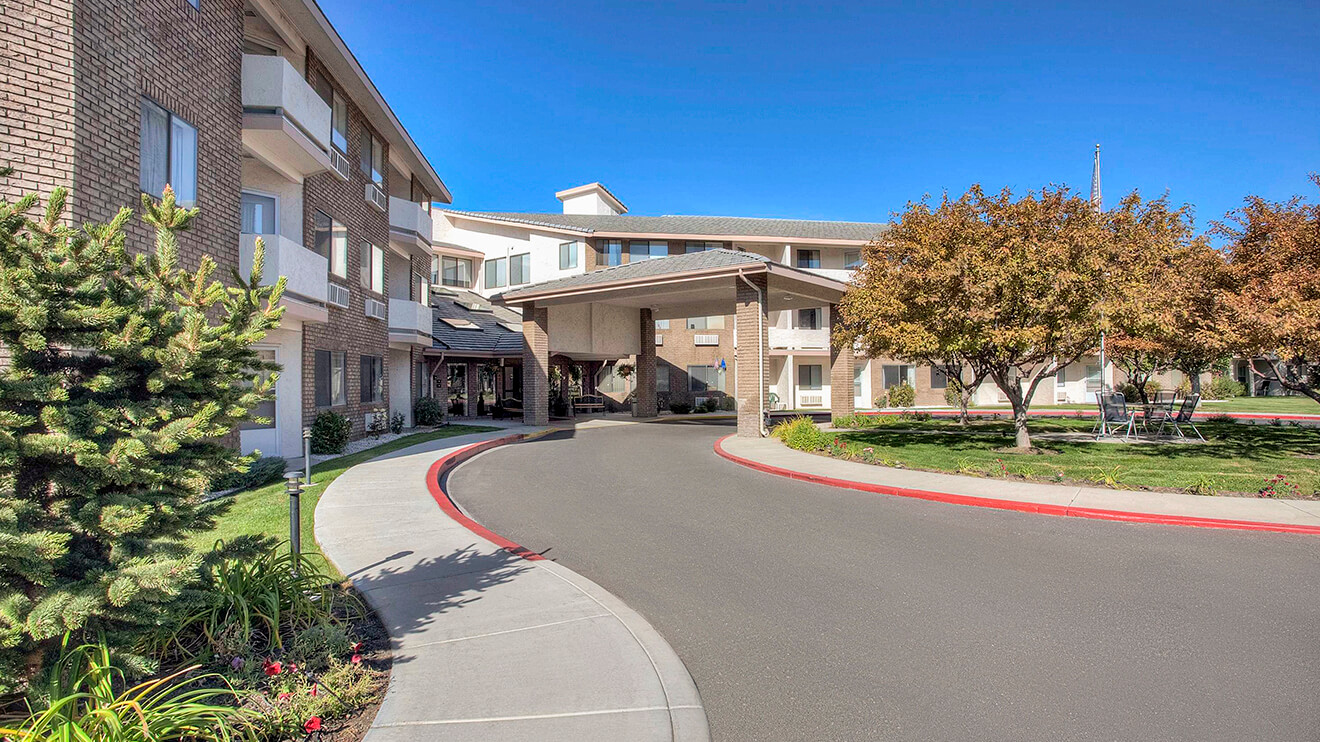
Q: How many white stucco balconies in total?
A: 6